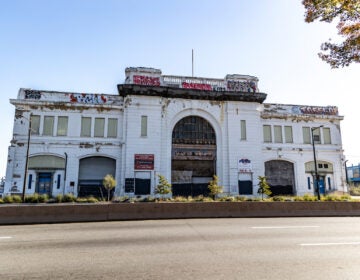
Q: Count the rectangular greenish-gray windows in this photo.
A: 14